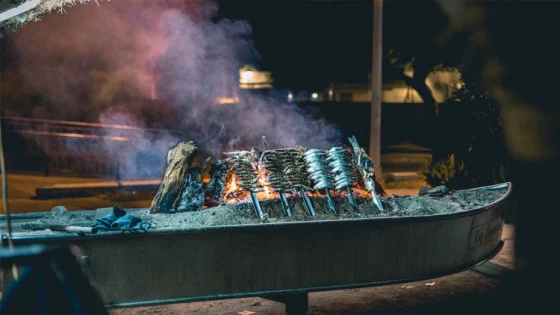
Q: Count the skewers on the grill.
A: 6